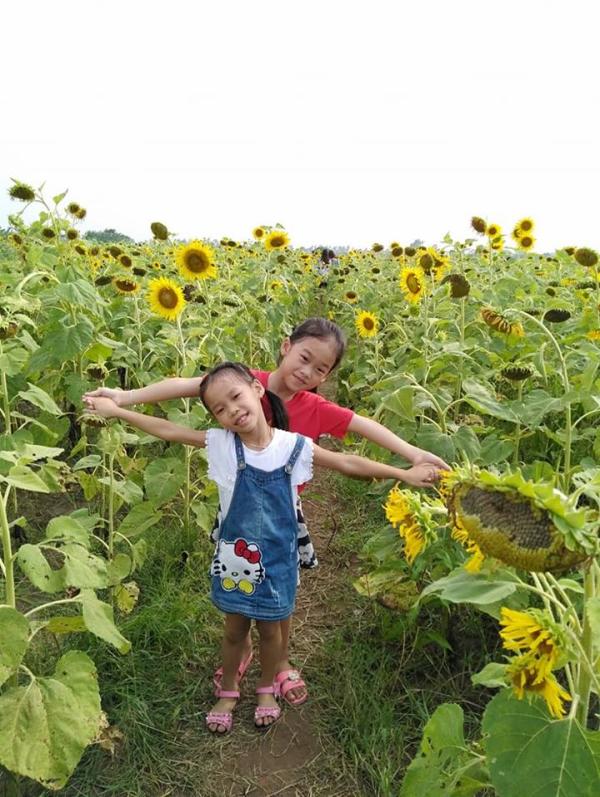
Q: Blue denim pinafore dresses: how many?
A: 1